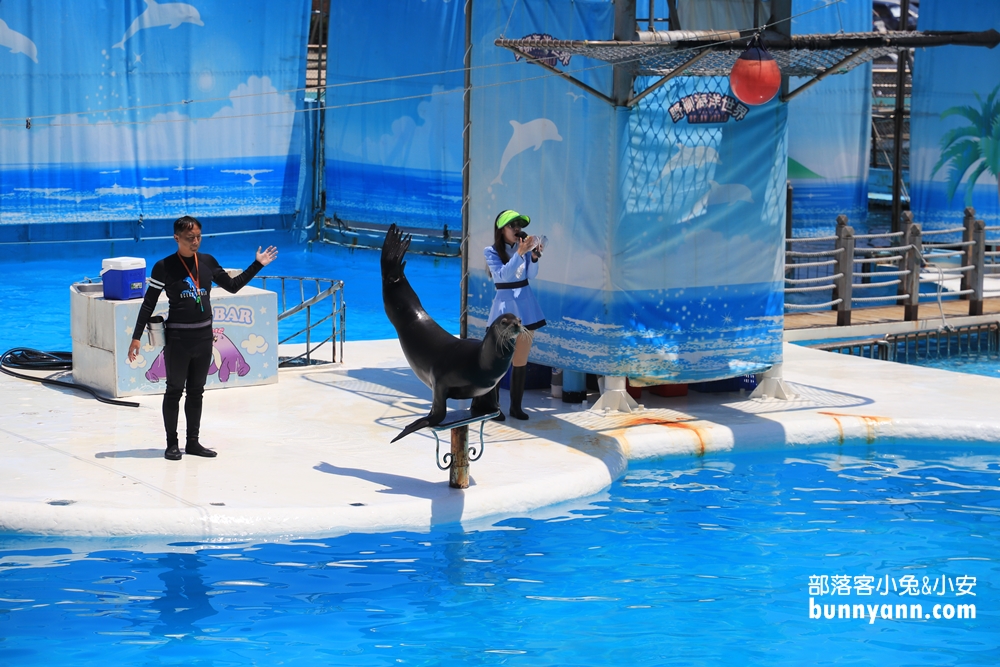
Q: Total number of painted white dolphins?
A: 5